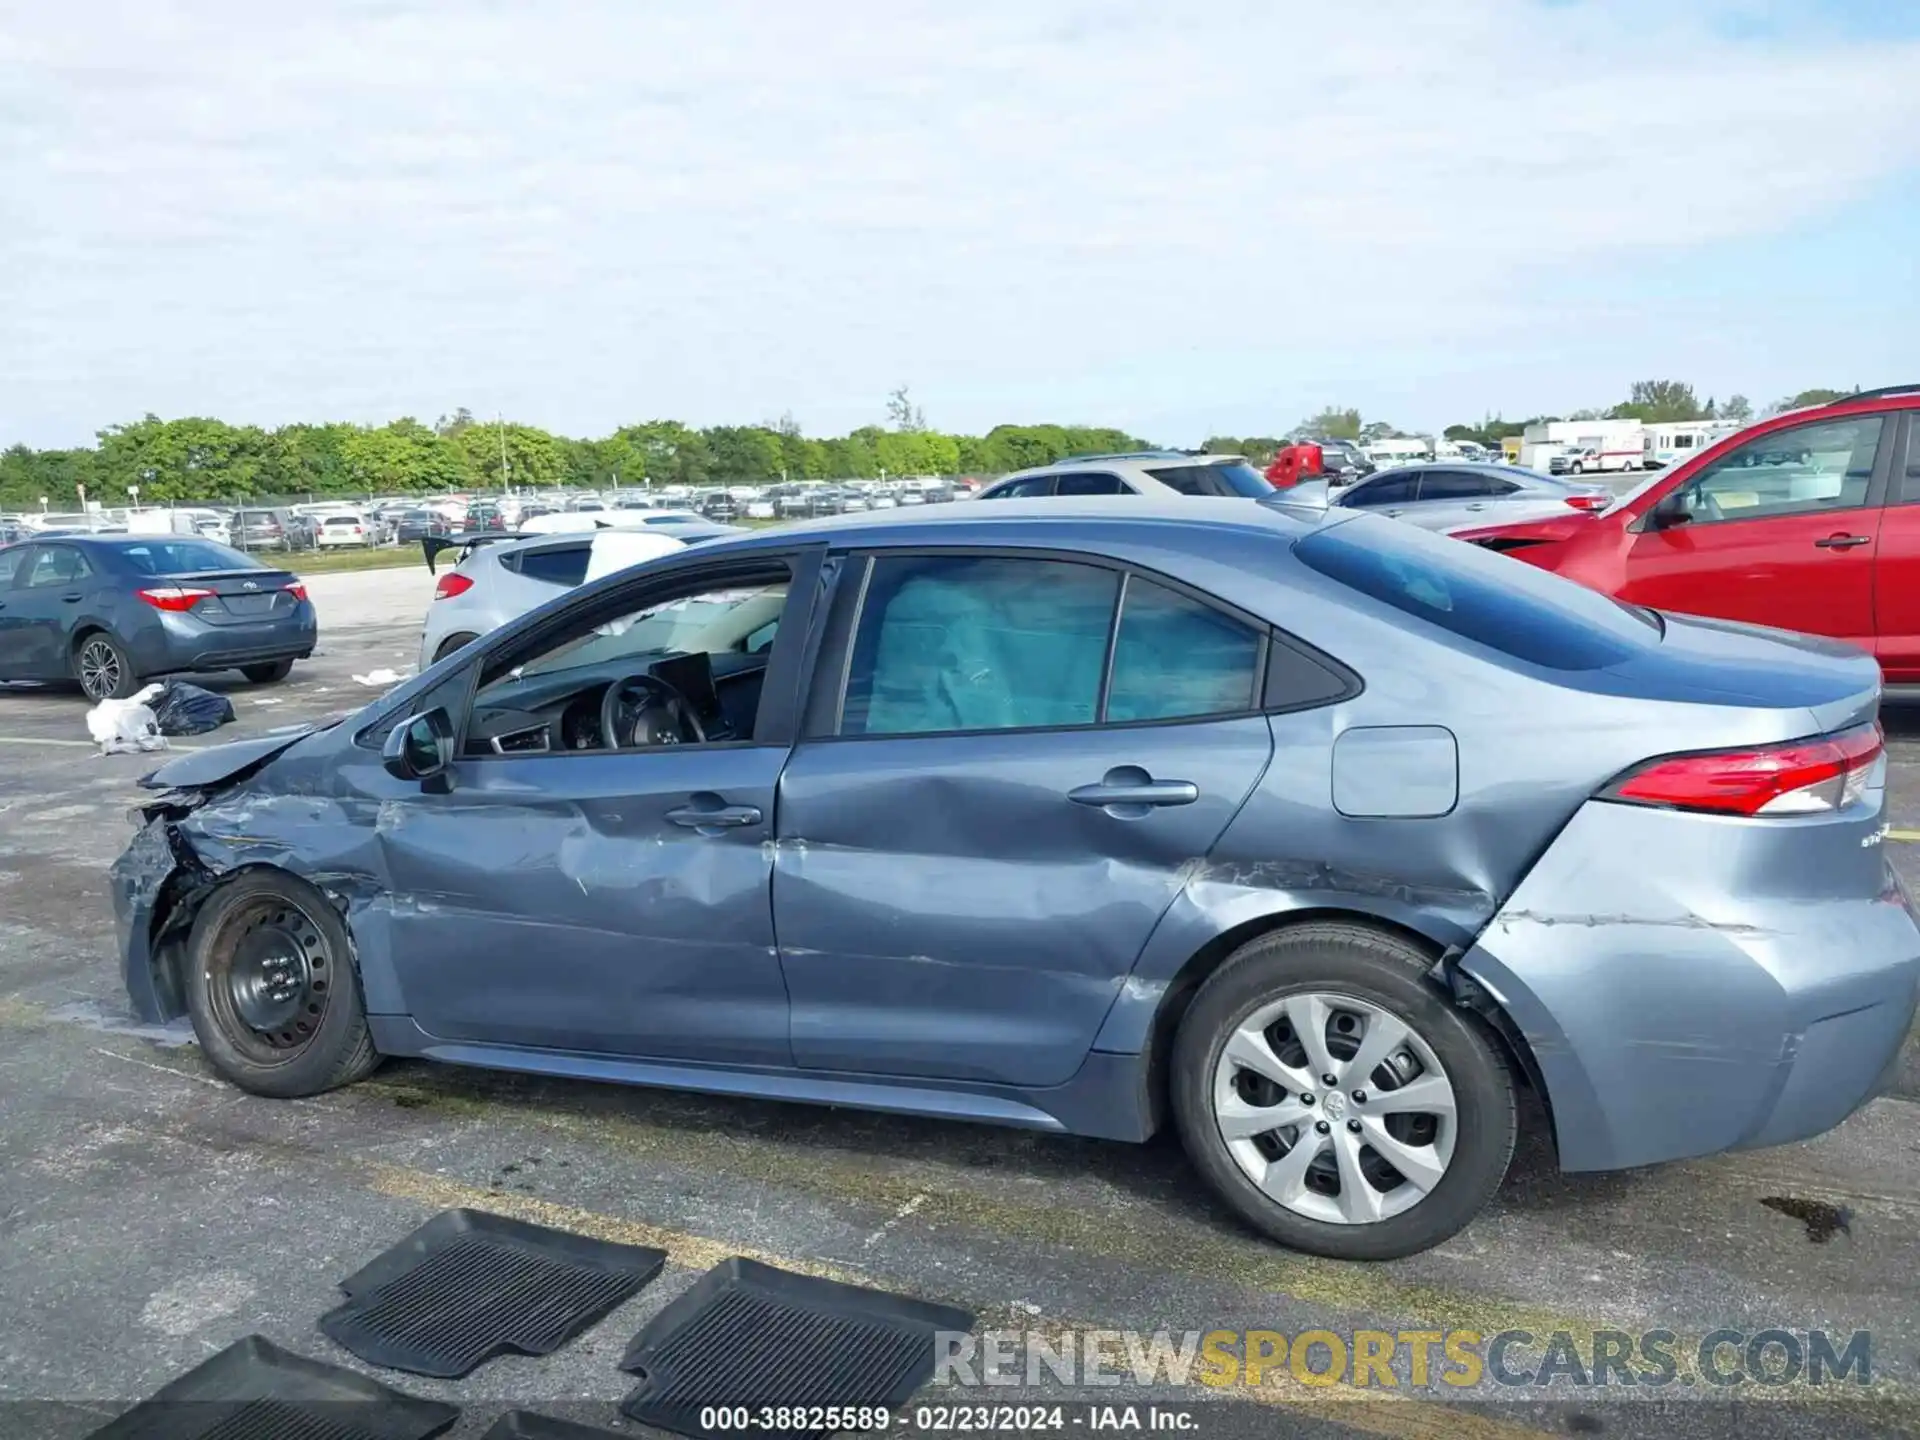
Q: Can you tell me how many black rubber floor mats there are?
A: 4